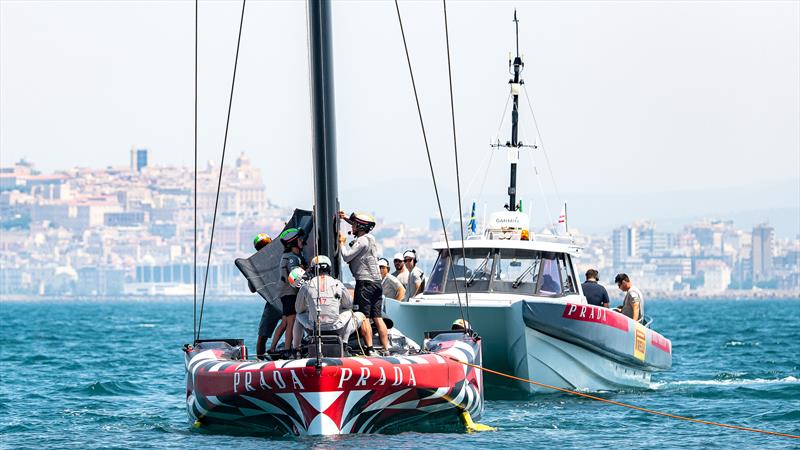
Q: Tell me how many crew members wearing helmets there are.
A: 6